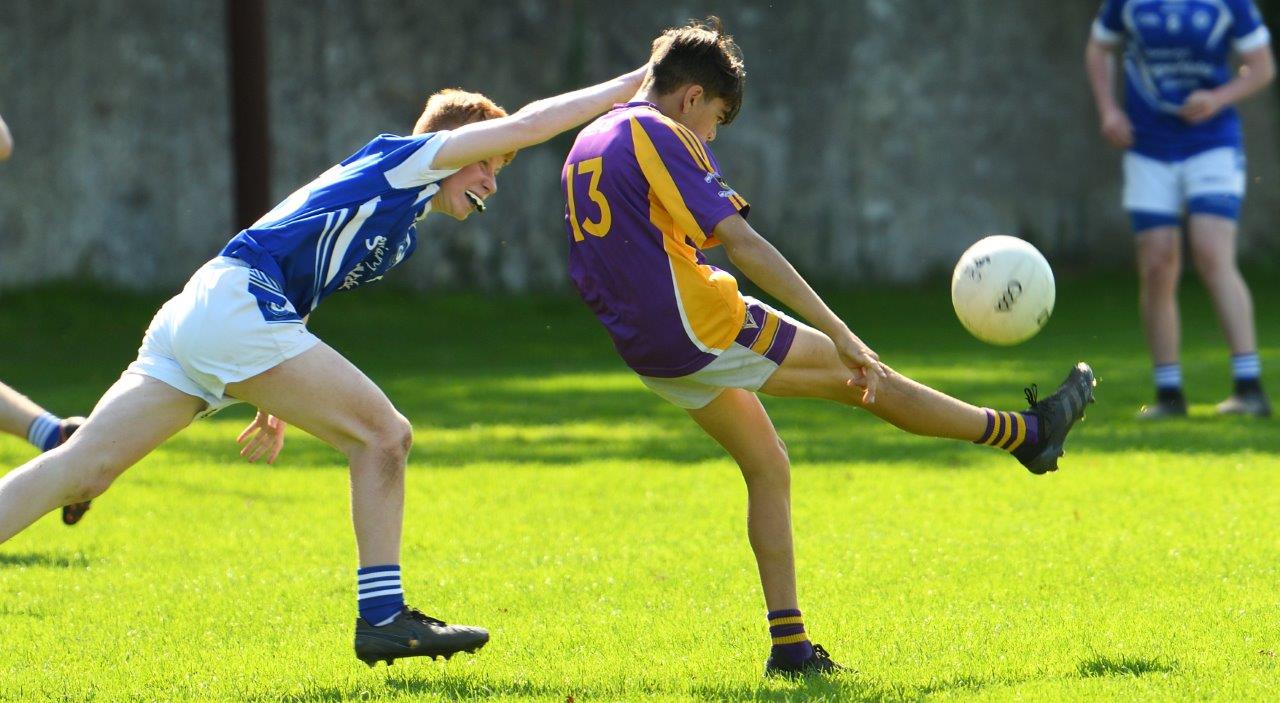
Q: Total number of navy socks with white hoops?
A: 4